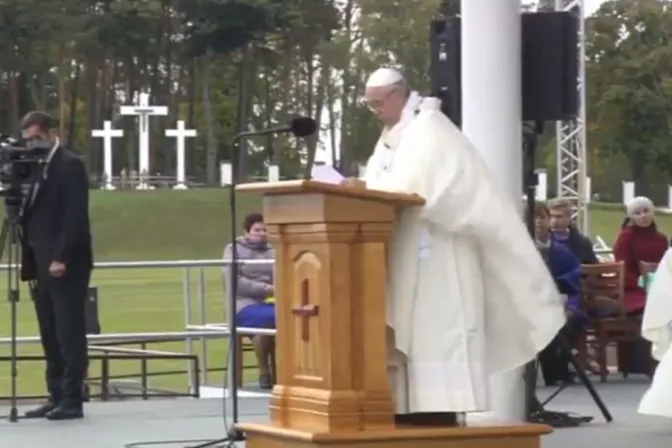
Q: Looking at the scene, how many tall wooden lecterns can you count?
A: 1